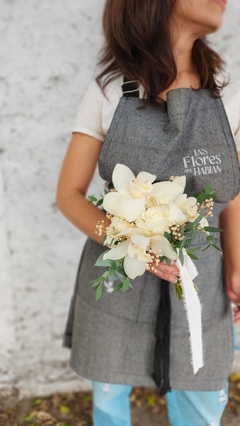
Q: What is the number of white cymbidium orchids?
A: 3